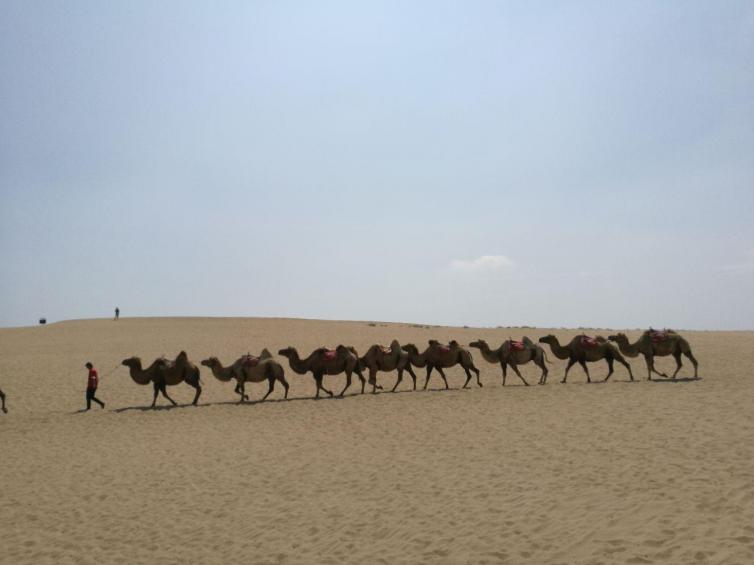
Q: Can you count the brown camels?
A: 8